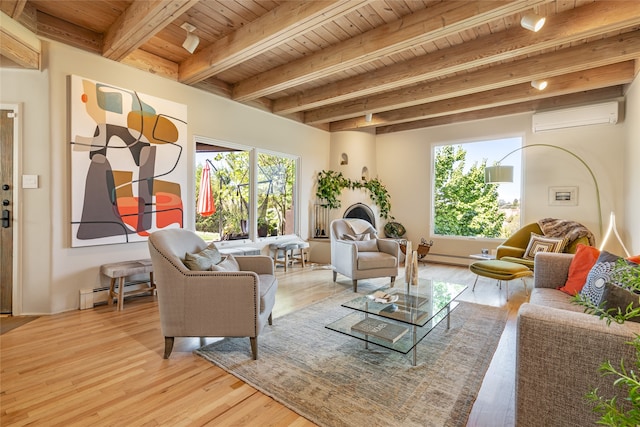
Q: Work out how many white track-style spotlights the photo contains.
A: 4